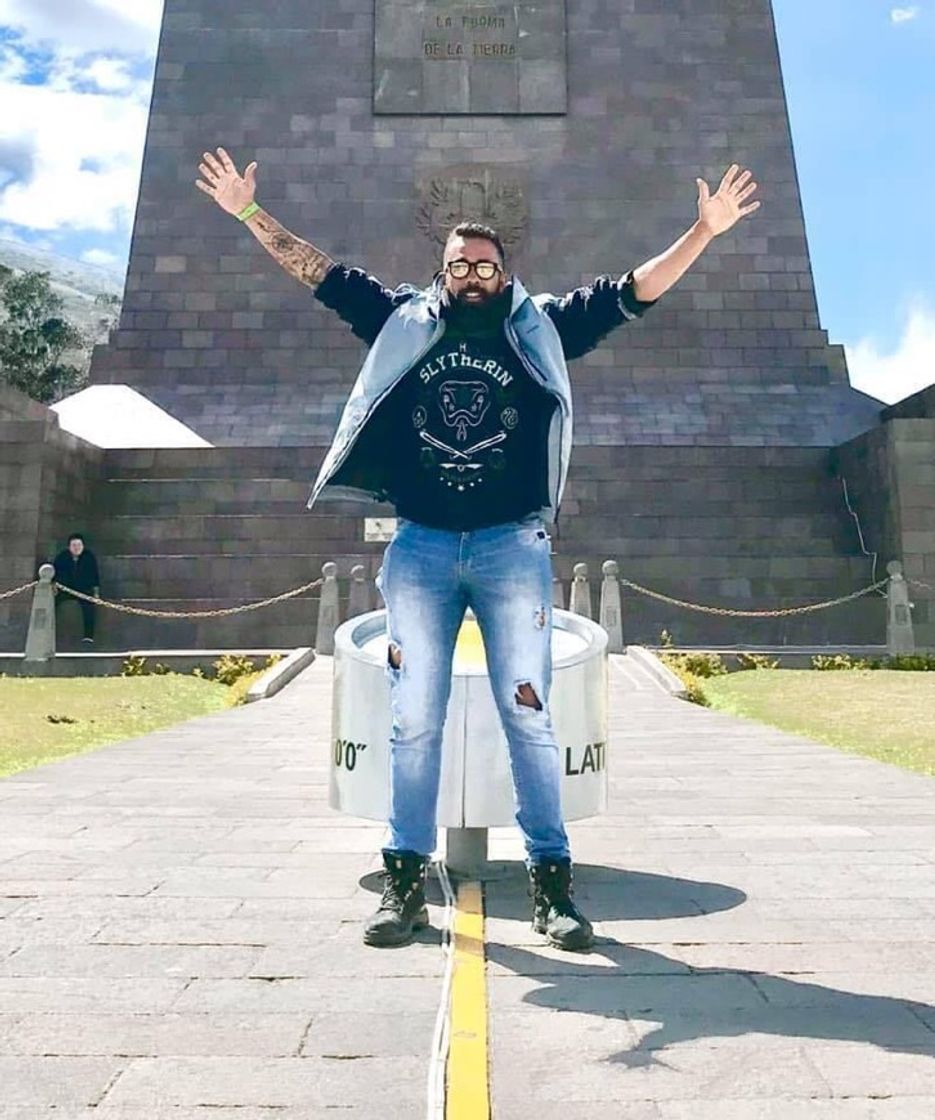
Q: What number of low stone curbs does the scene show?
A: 2